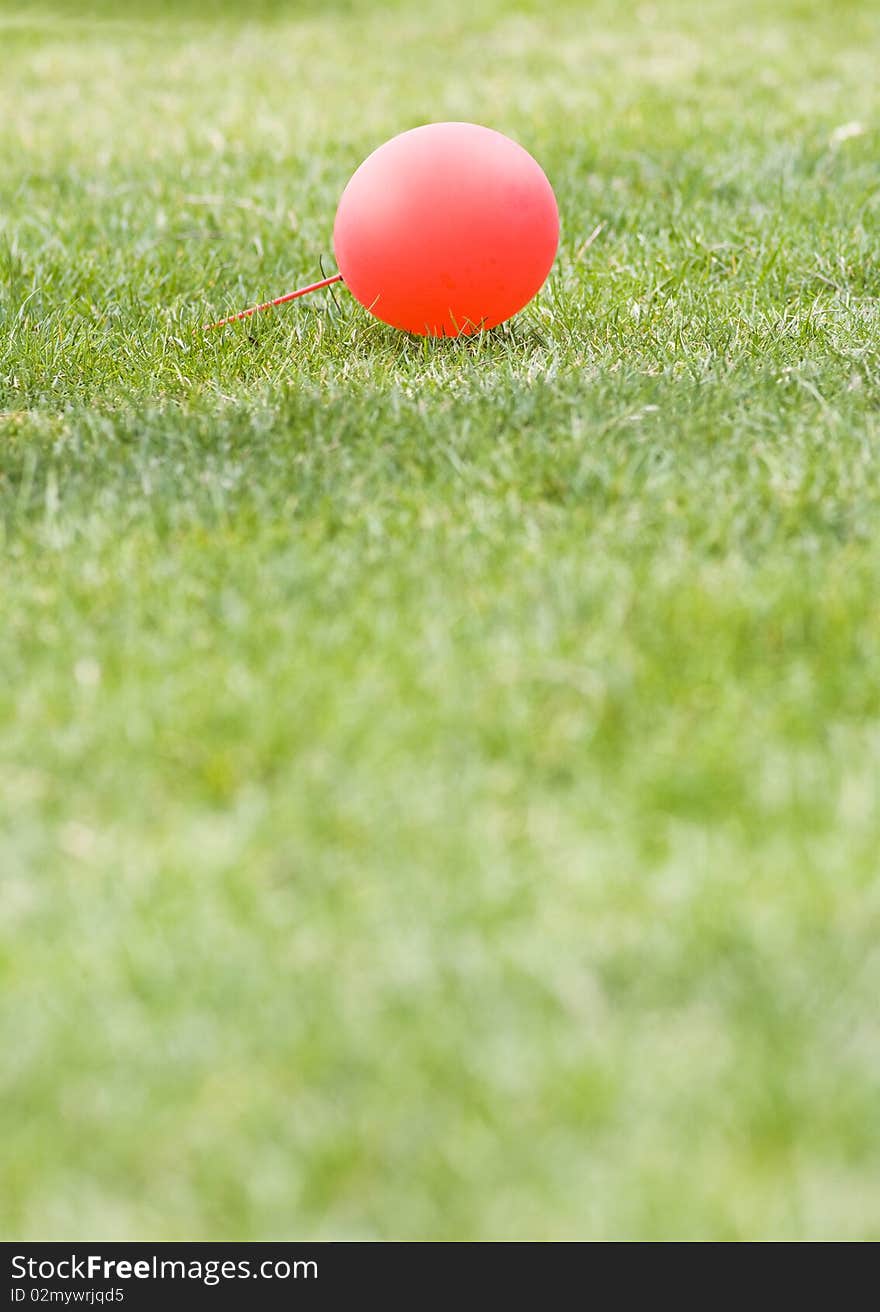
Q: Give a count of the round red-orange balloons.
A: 1